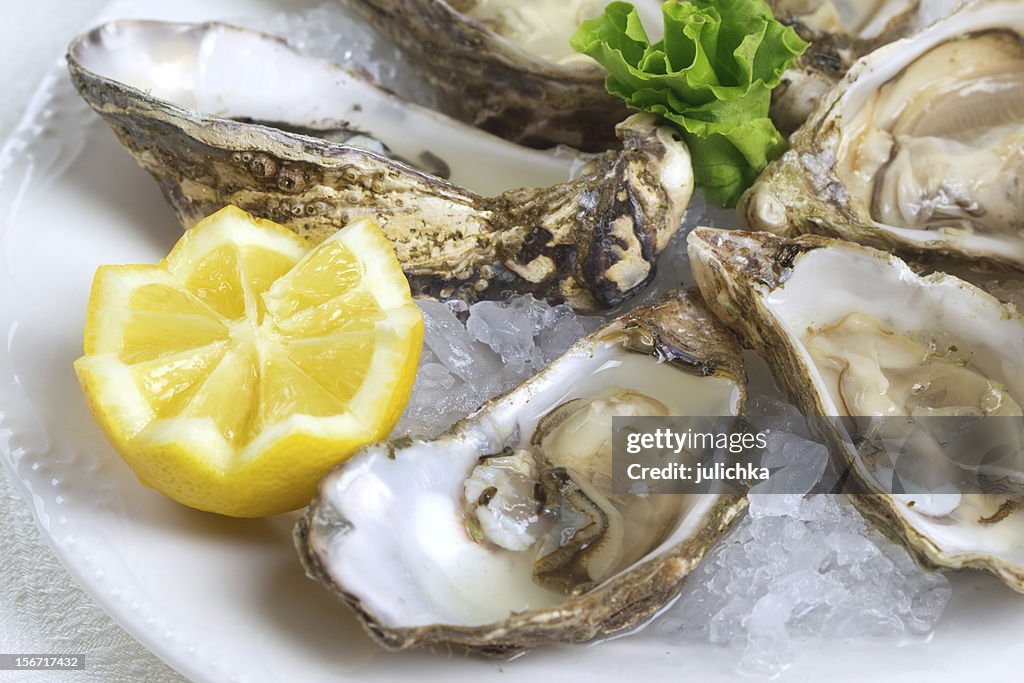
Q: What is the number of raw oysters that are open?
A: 6